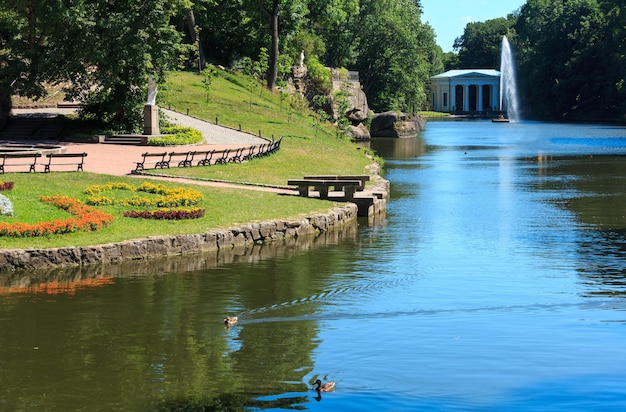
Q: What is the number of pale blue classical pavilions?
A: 1